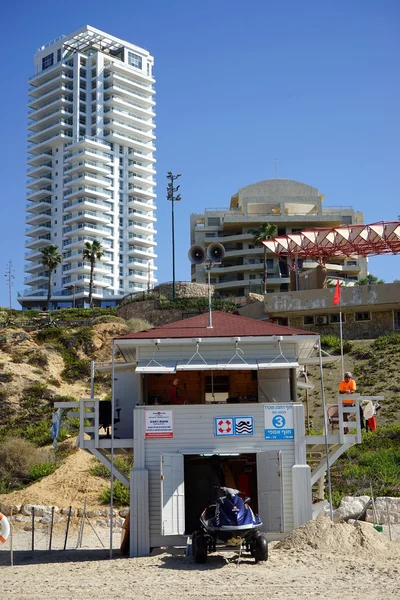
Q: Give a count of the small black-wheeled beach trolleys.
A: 1